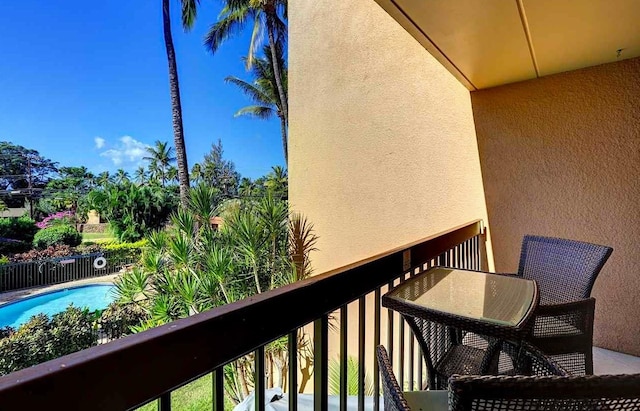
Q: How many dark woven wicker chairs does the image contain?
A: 2